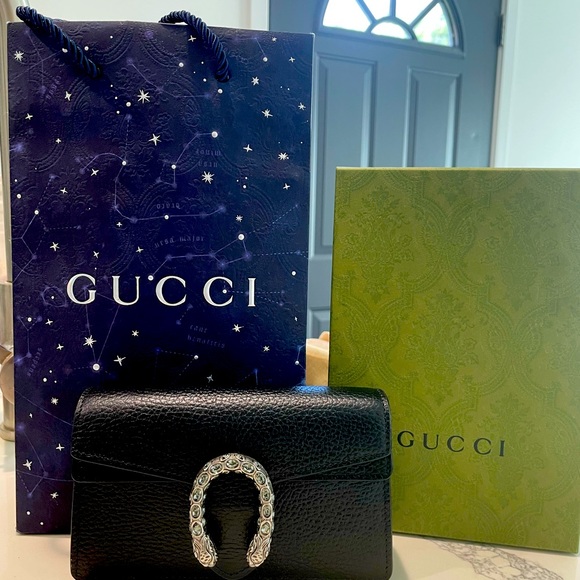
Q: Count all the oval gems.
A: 11